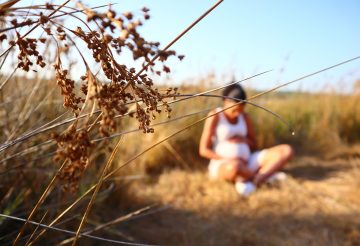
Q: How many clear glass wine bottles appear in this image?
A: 0